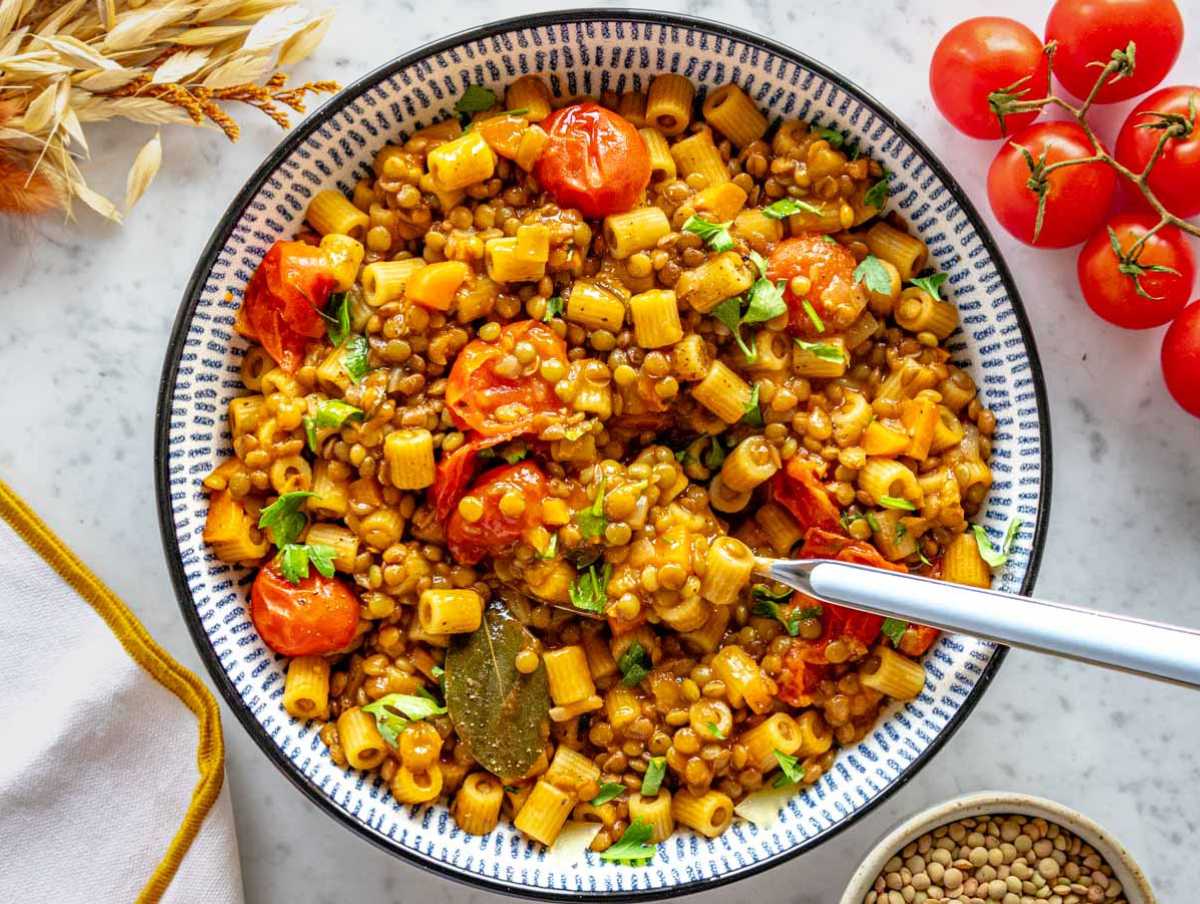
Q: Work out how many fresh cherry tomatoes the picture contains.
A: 6